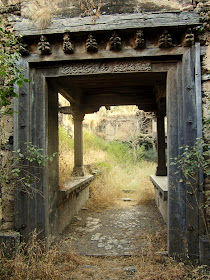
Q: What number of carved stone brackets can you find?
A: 8